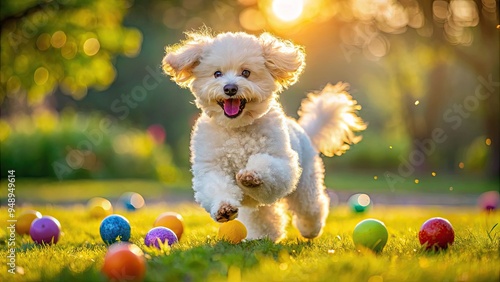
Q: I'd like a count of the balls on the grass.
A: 13